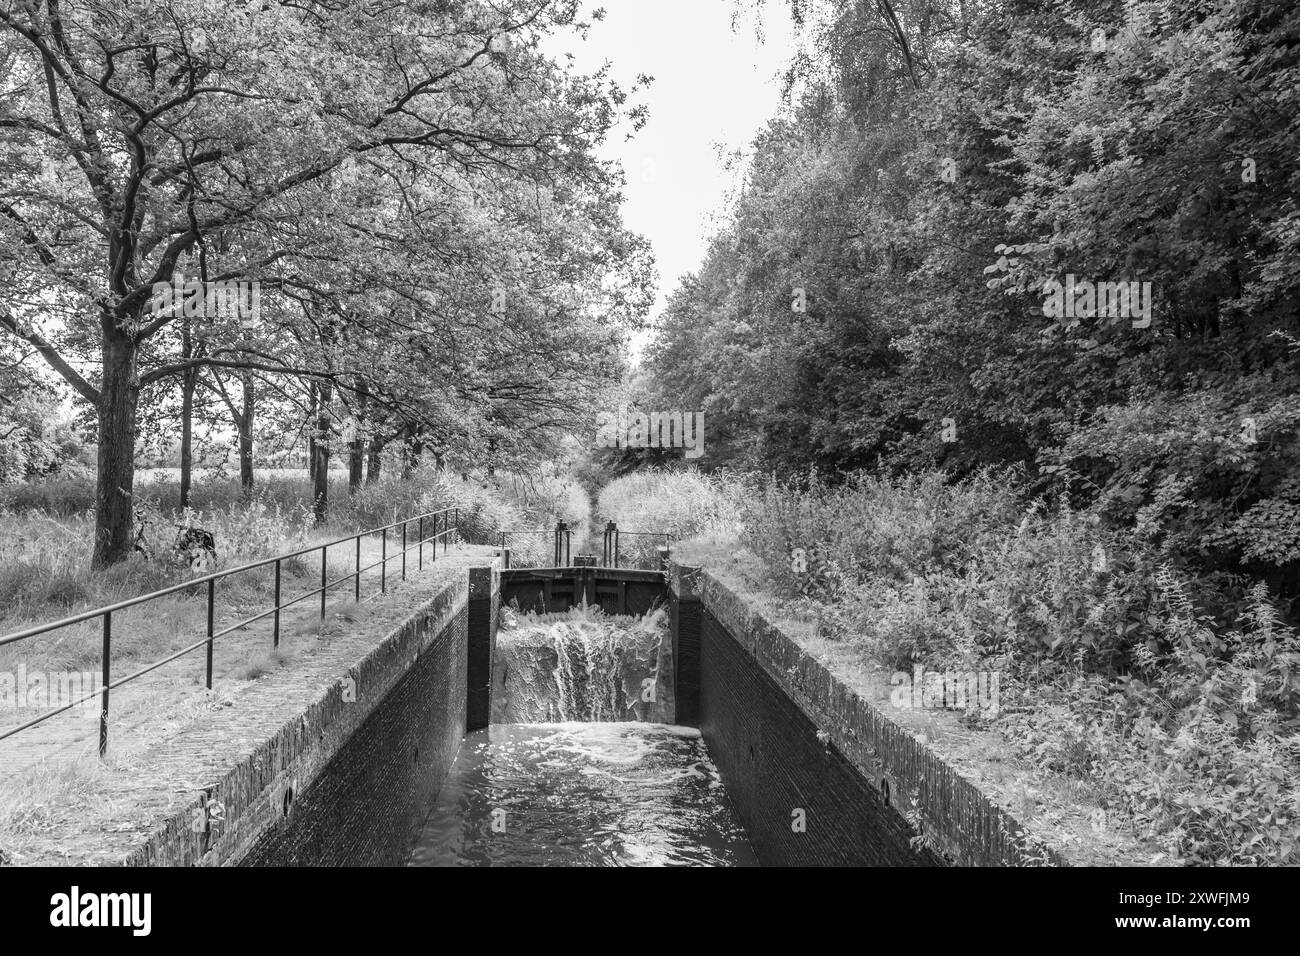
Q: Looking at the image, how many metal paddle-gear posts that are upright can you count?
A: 2